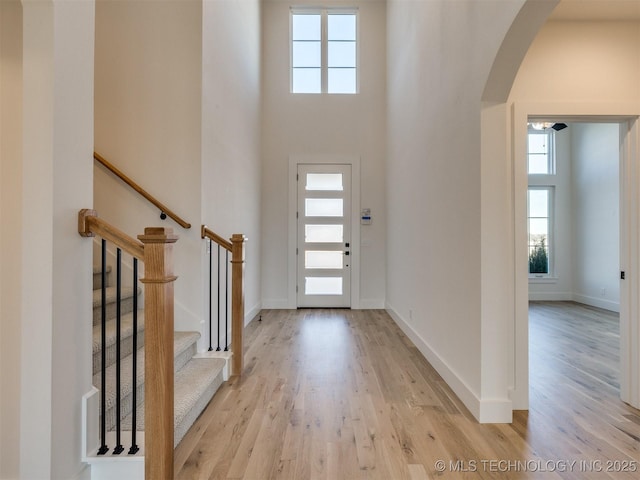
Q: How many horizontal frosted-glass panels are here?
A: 5